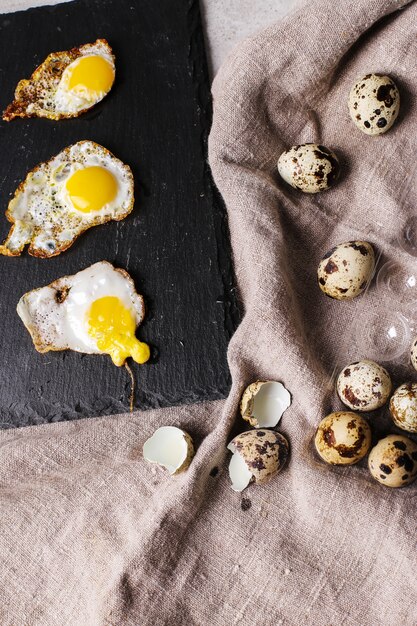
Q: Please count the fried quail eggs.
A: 3